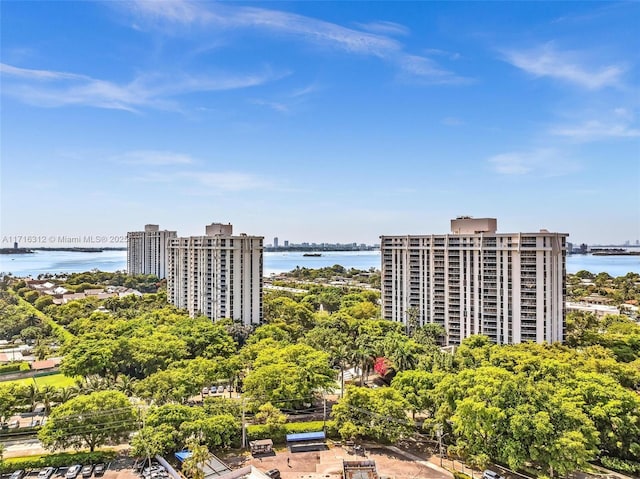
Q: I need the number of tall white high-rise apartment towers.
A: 3